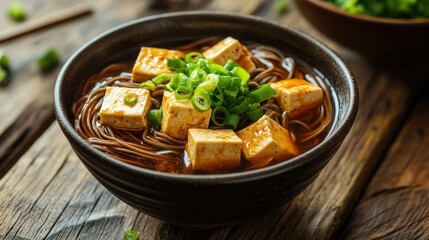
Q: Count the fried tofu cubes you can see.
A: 7